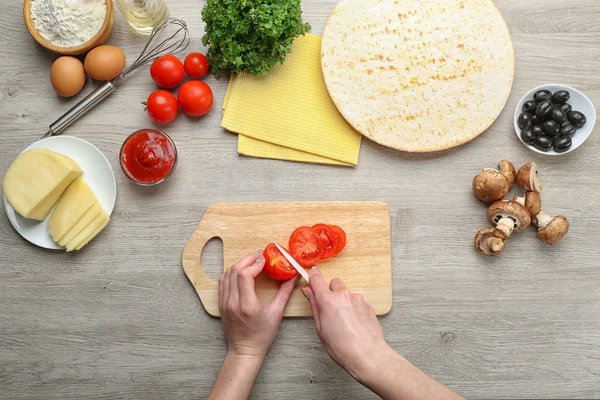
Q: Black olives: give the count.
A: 15